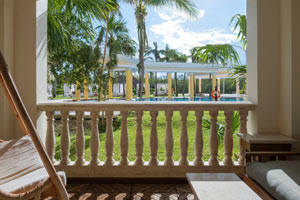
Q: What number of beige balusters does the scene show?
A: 14